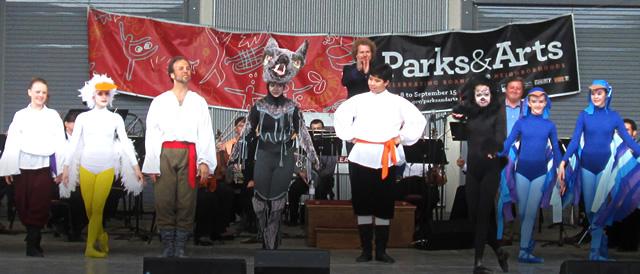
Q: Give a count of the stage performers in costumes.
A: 8